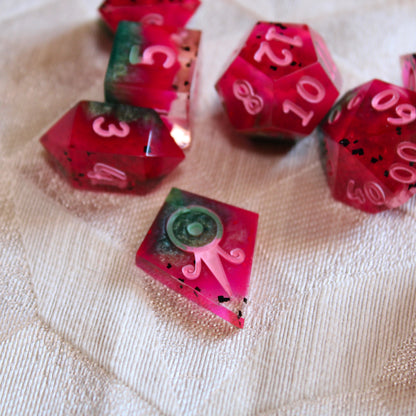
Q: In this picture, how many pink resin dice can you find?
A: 7